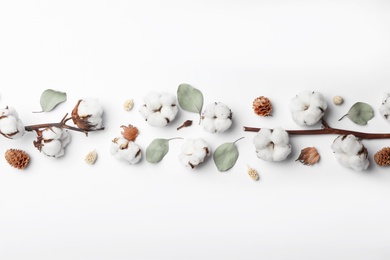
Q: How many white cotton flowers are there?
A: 11